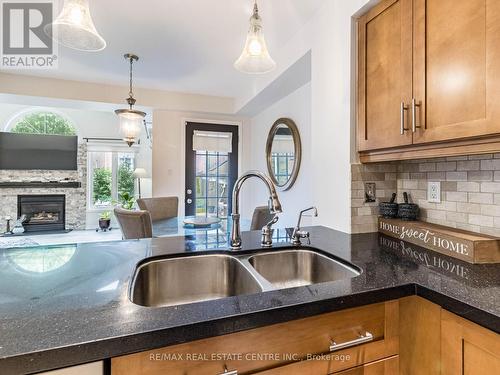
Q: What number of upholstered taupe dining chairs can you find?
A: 3